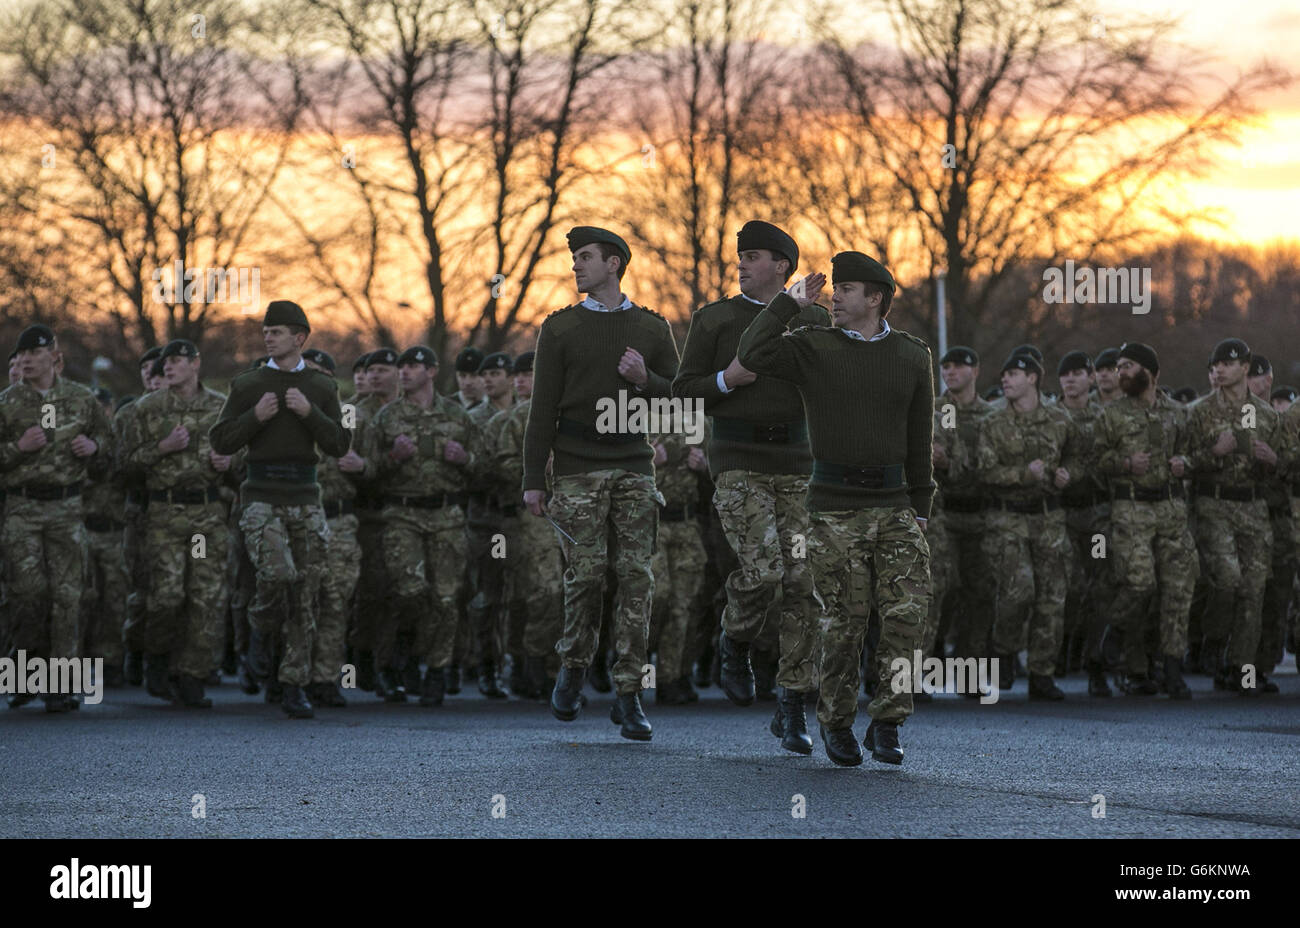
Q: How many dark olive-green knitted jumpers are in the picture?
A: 4